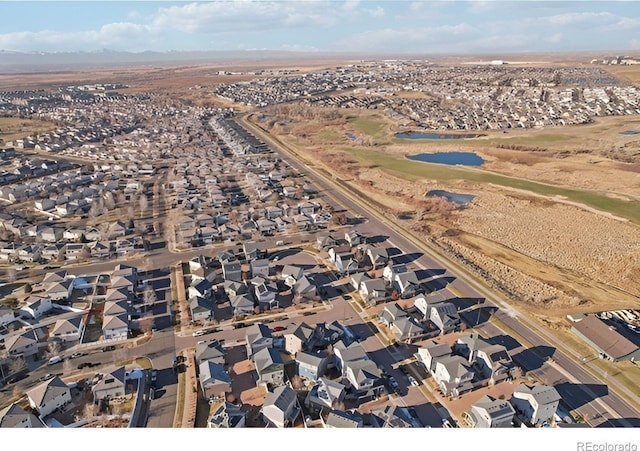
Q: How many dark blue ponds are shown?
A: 3